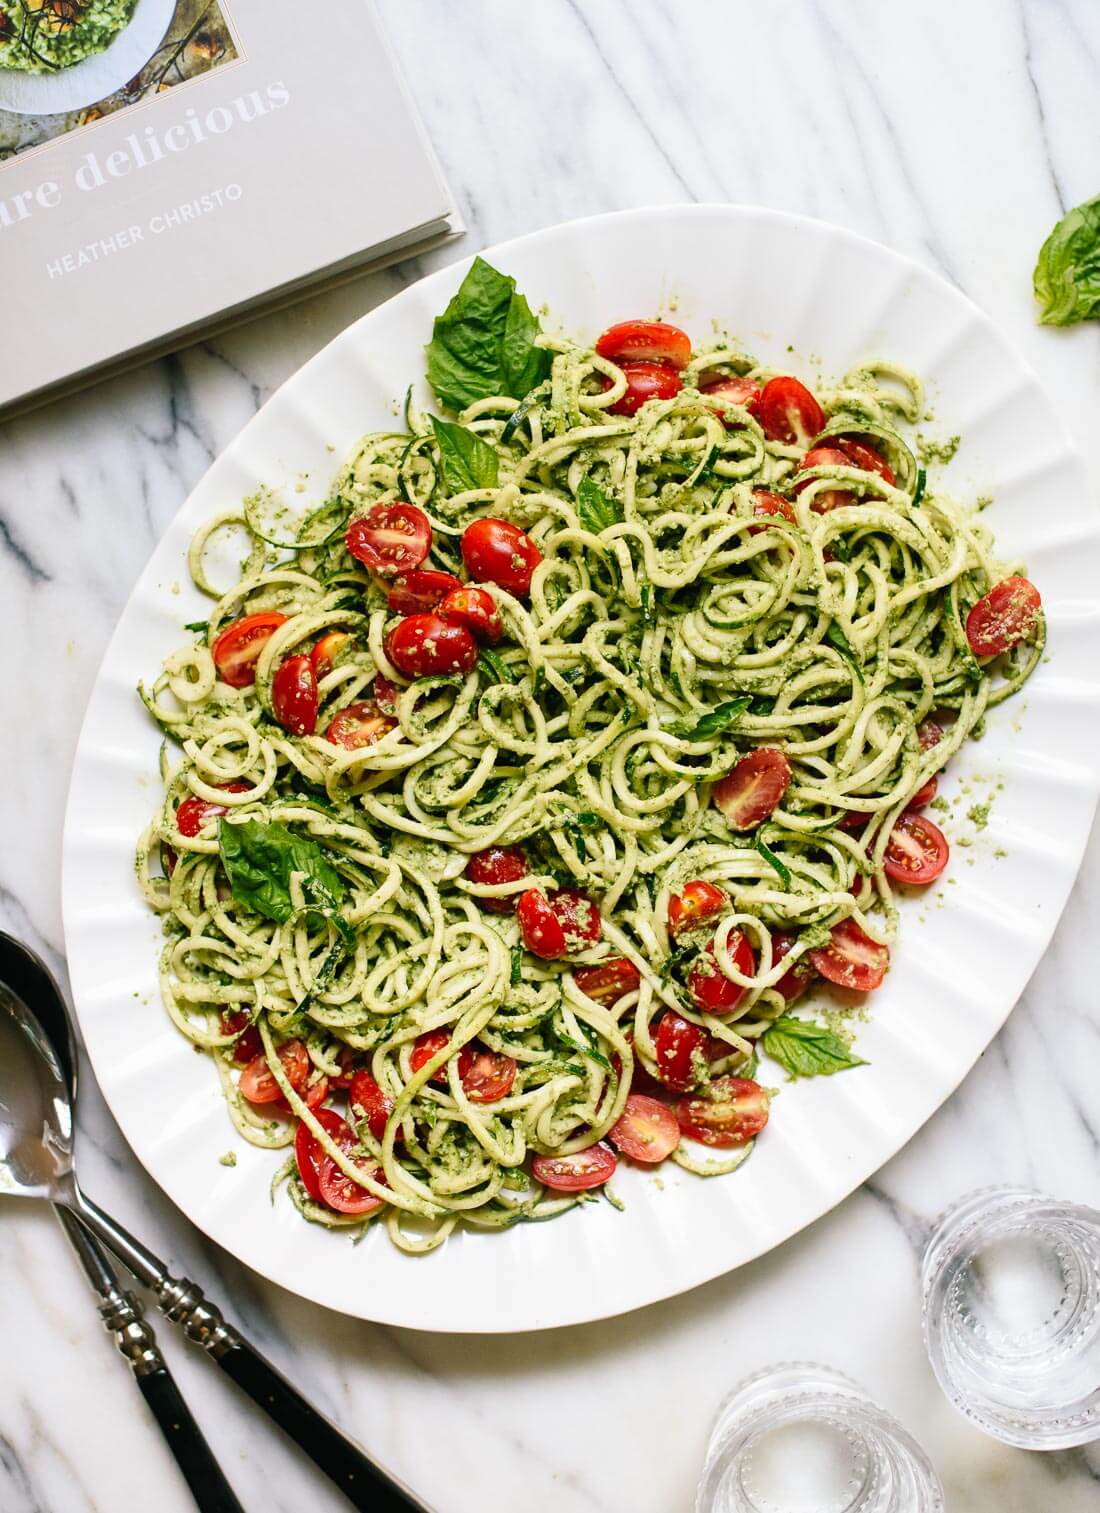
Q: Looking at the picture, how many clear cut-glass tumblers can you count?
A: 2